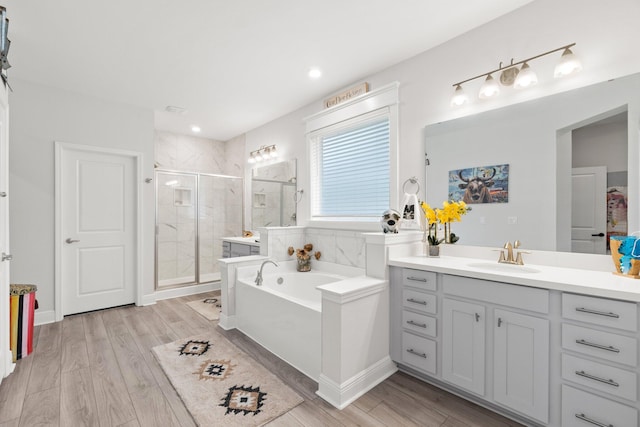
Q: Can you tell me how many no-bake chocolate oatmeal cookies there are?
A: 0